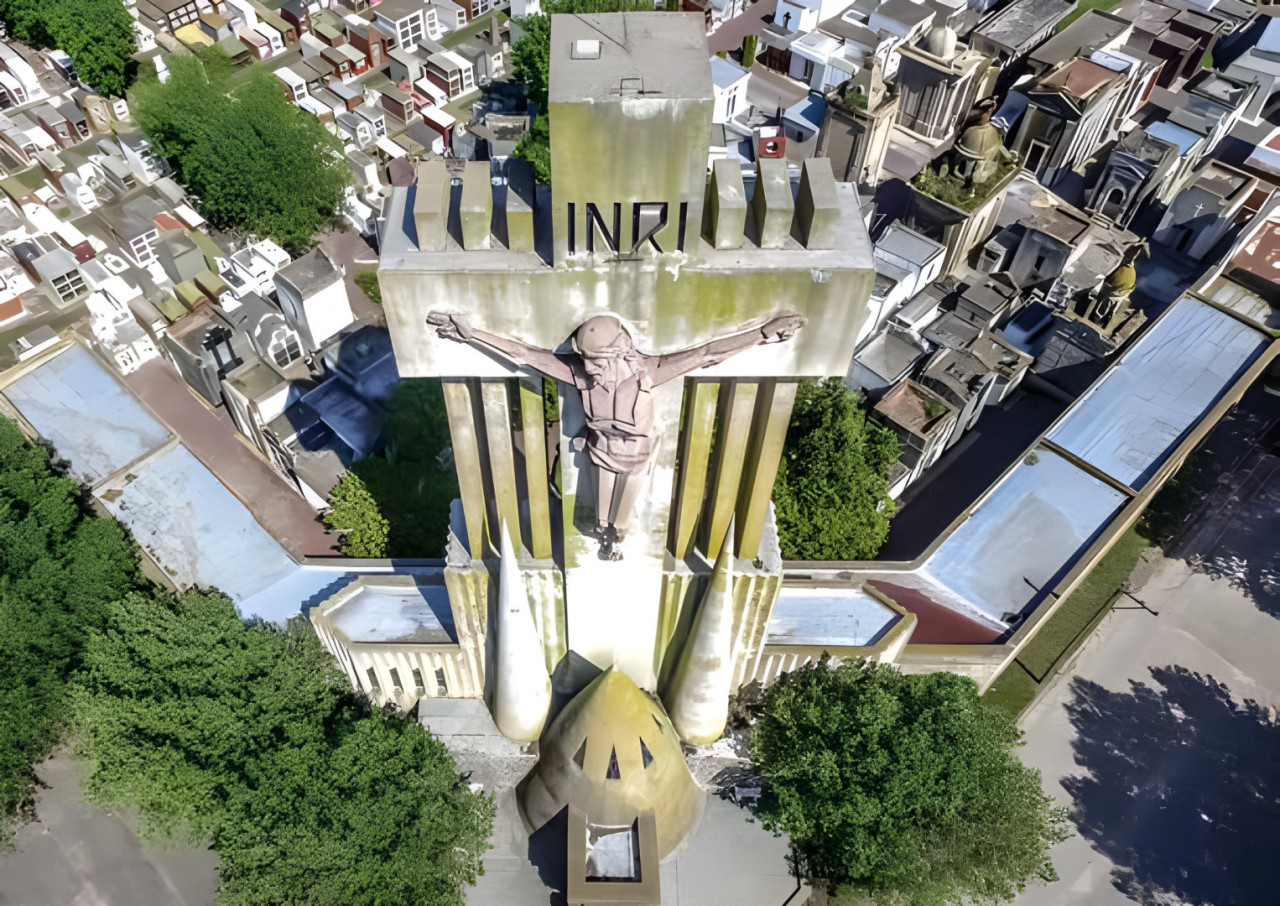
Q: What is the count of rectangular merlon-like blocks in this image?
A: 6